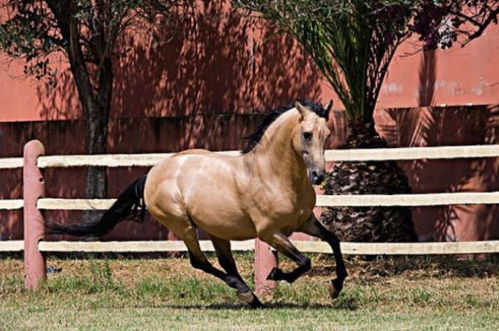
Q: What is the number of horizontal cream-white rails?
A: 3